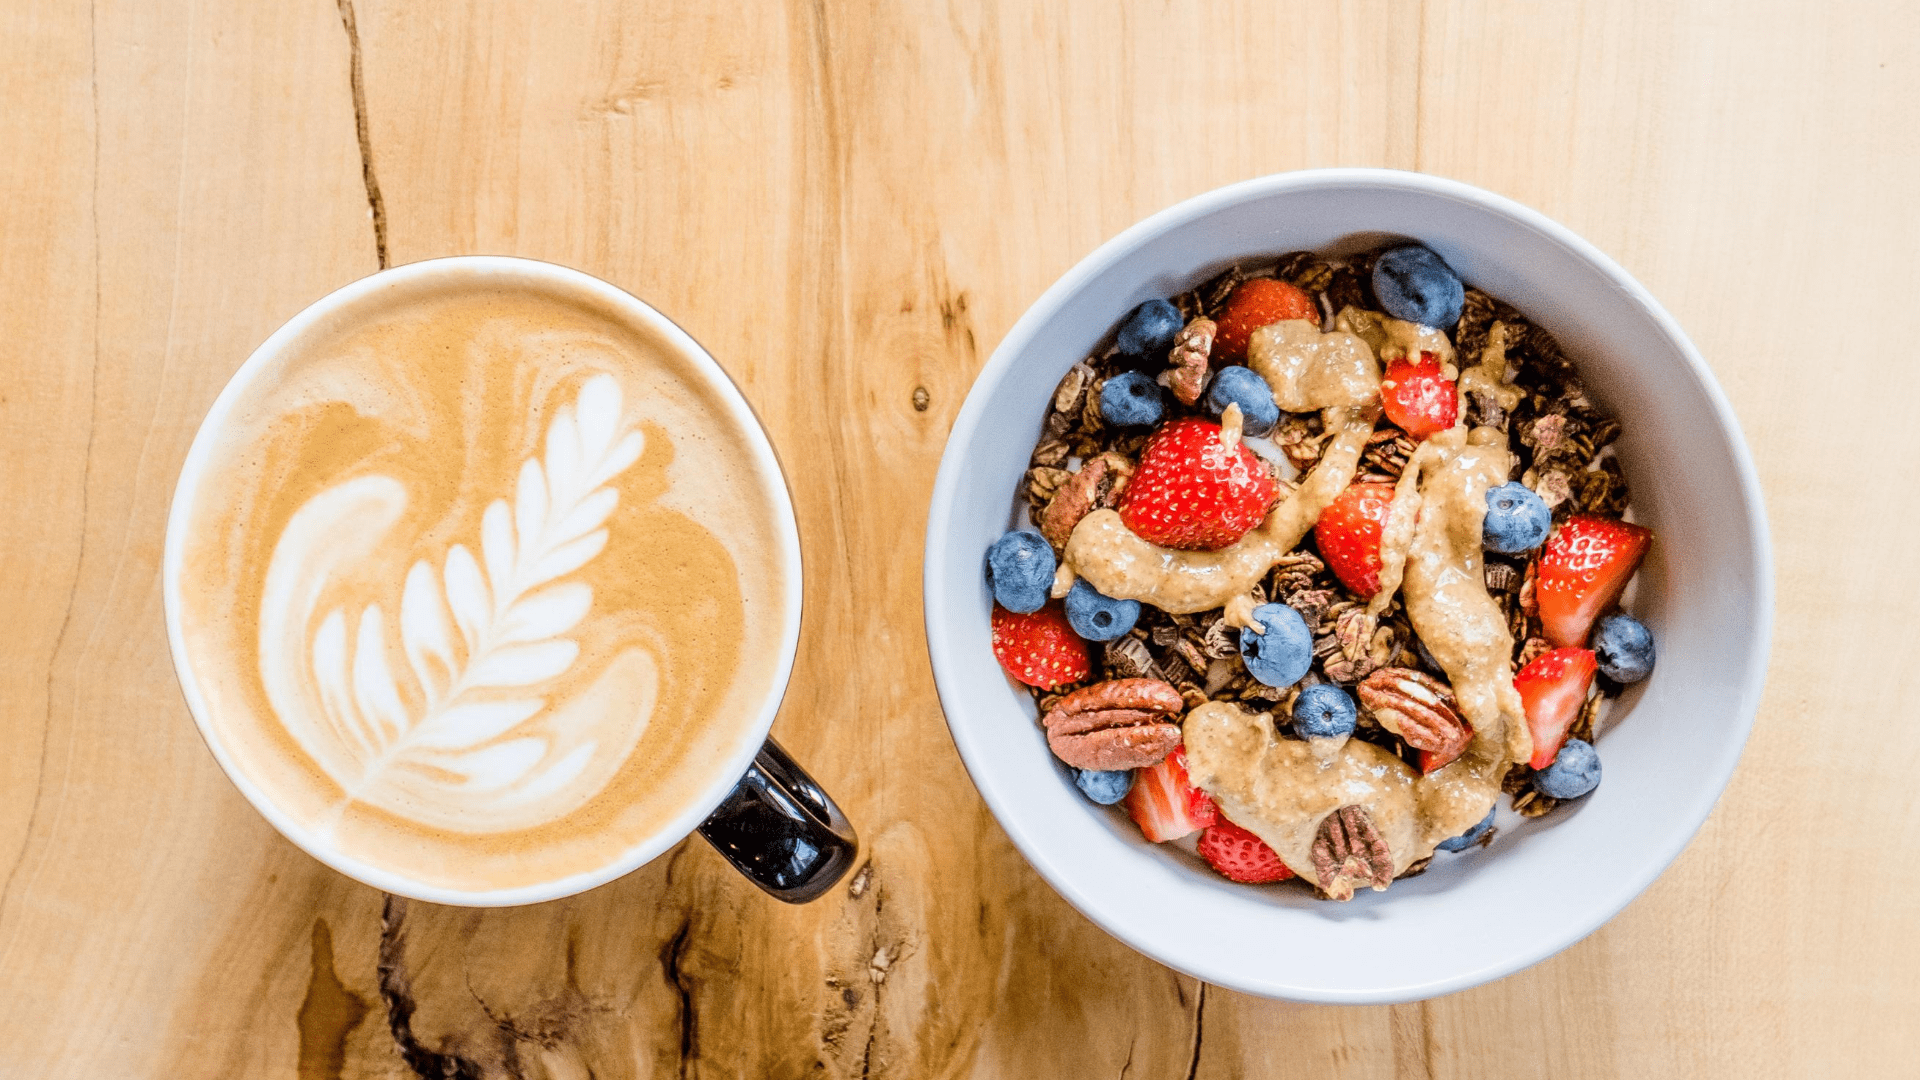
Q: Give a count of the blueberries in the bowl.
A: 13